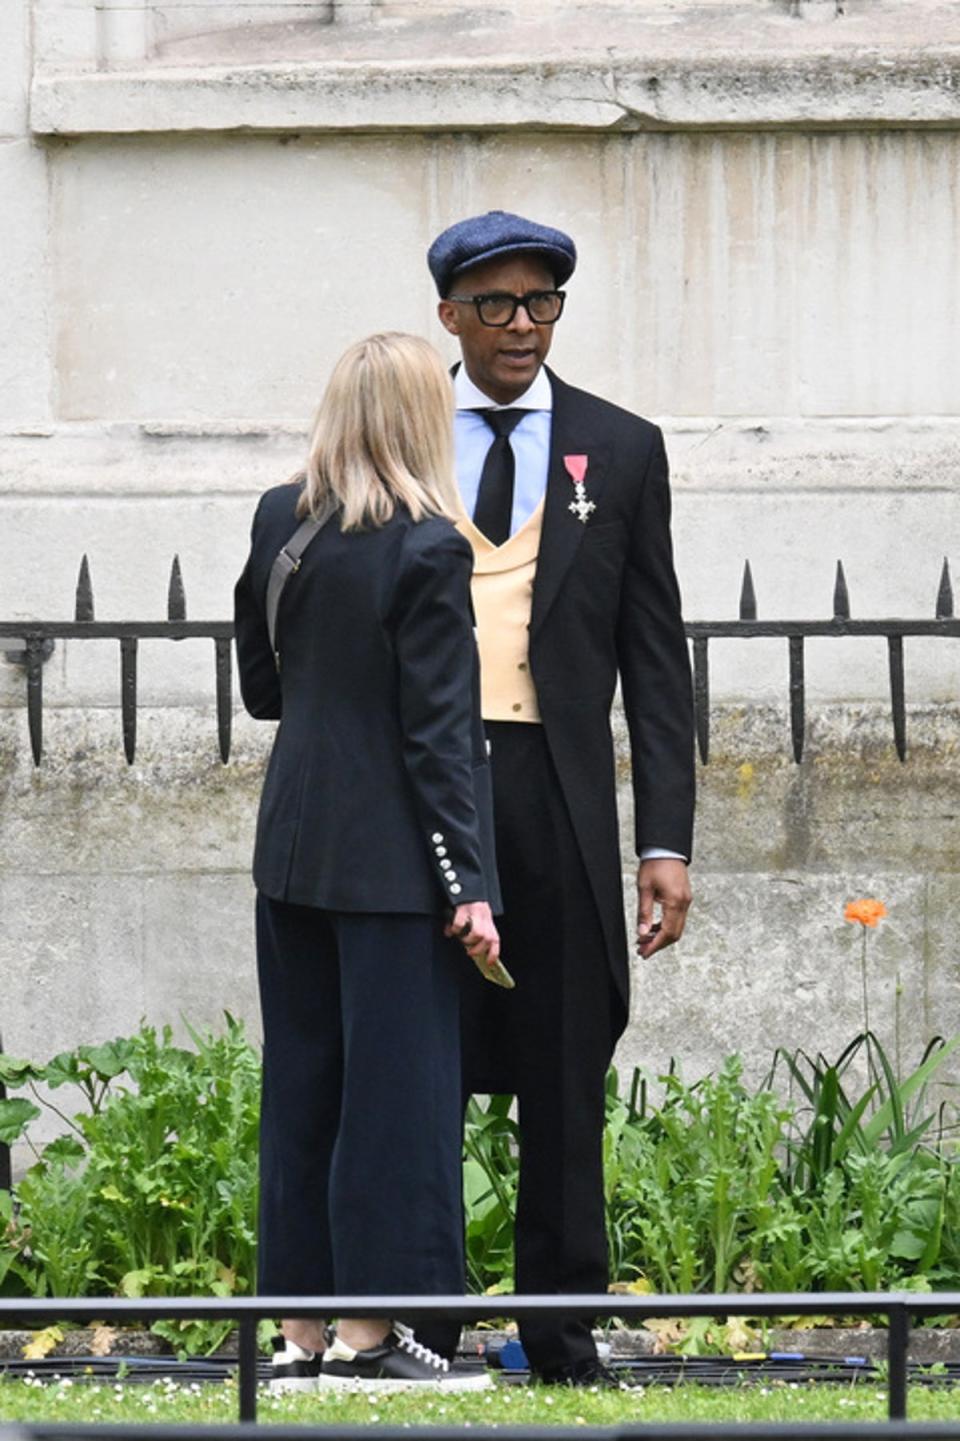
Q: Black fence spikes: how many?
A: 11